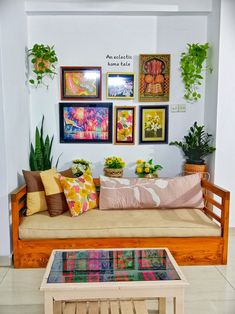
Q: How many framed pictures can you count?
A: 6